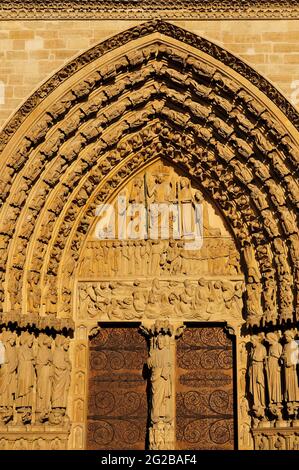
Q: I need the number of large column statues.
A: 8